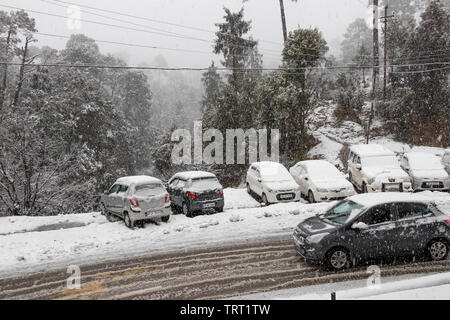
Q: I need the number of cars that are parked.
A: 6